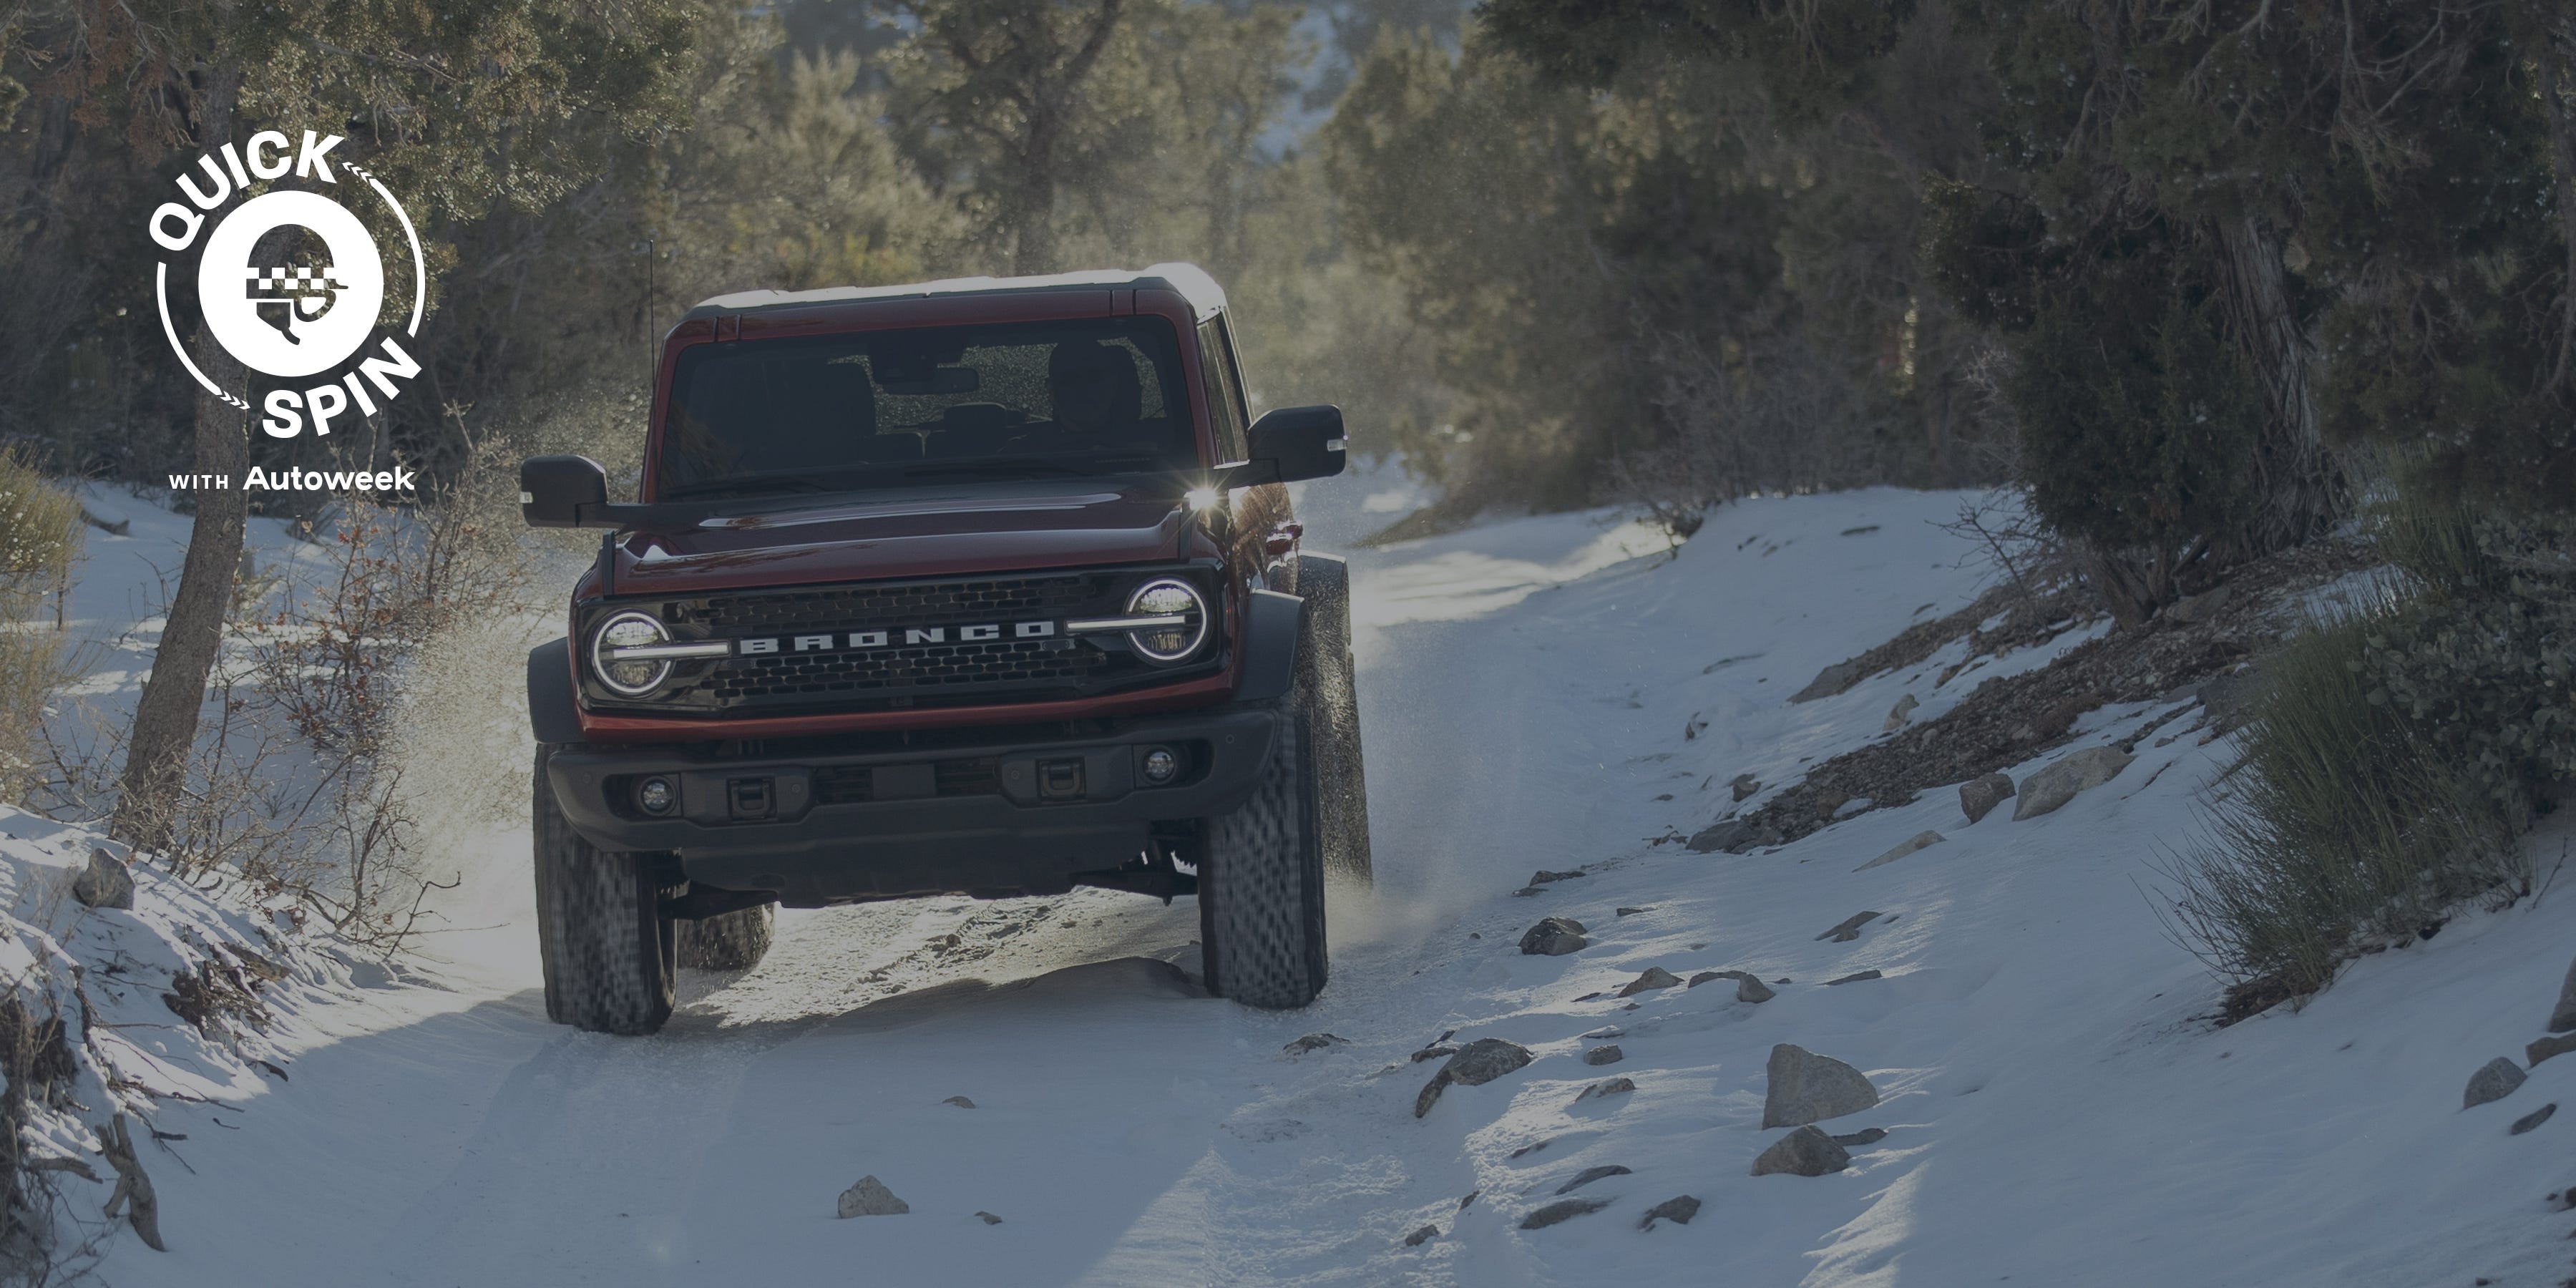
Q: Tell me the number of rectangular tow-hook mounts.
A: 2